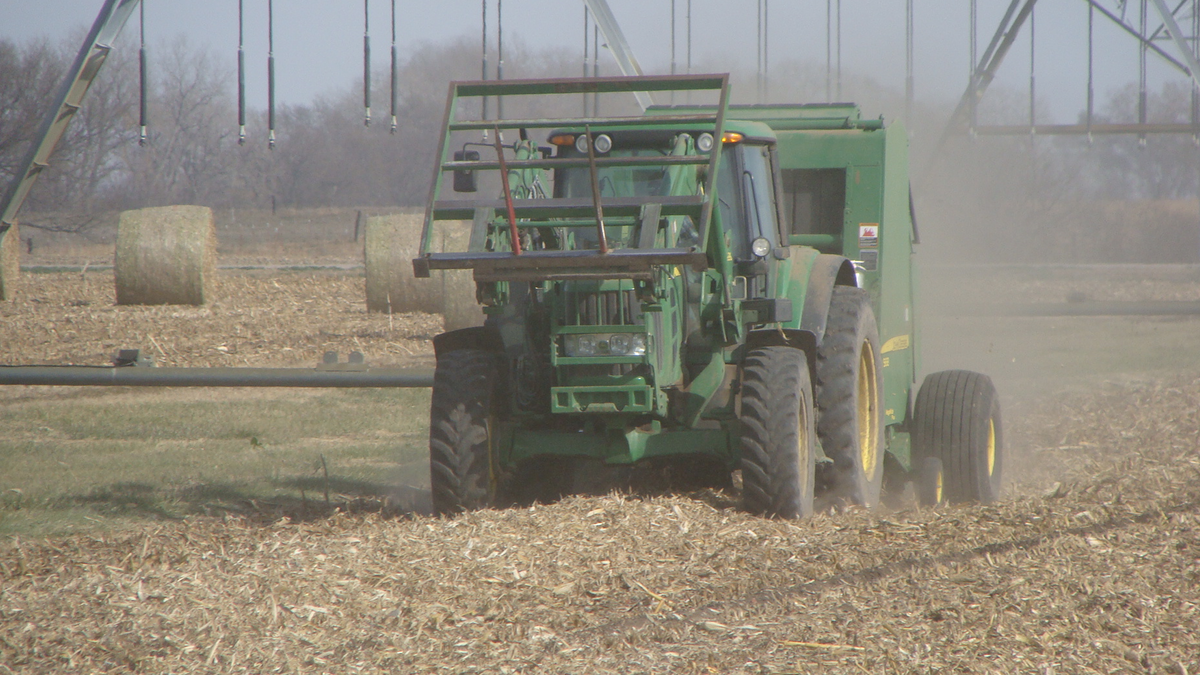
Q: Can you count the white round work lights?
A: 4